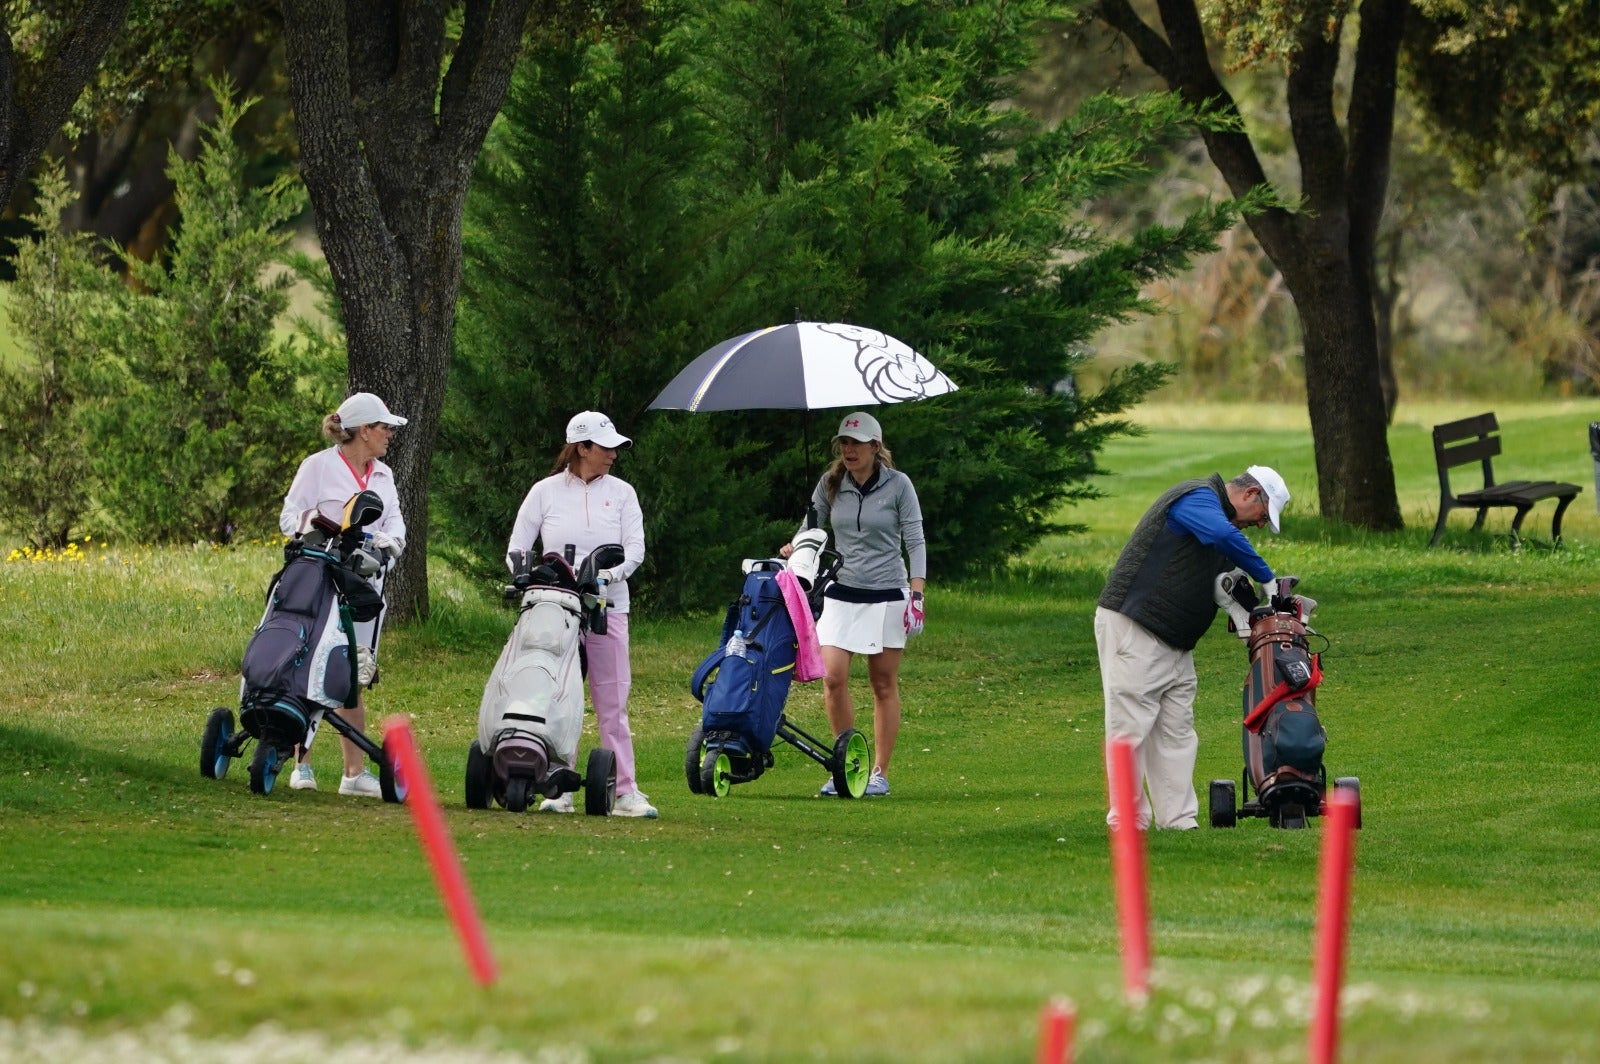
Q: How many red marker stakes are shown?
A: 4